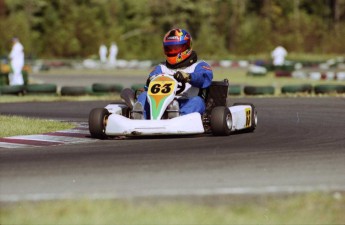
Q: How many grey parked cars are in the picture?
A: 0